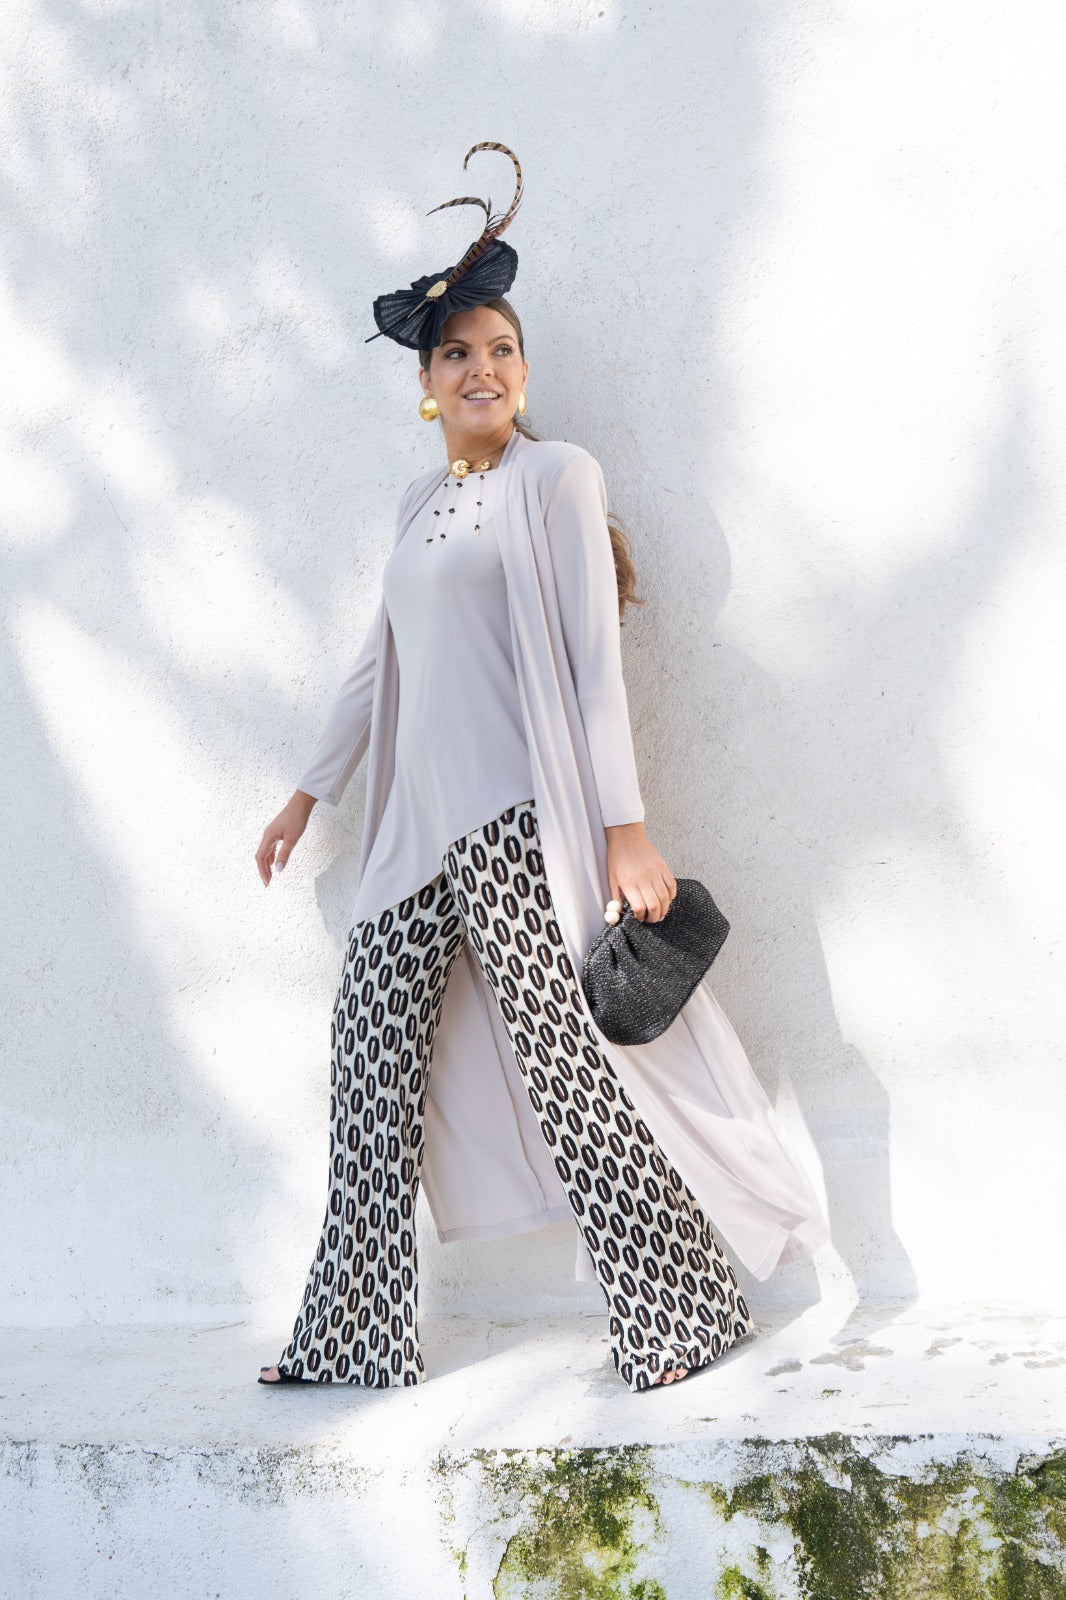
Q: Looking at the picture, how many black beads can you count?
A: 9